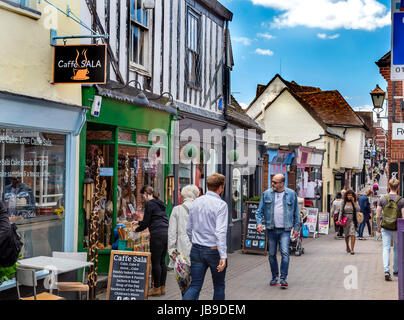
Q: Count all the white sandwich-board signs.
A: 2